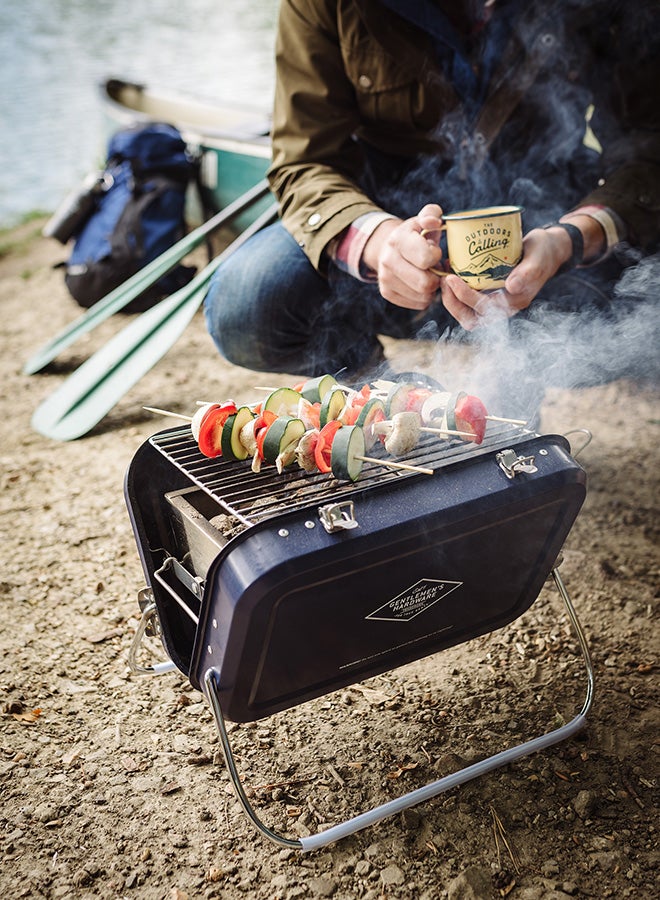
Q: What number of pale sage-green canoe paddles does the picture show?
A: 2